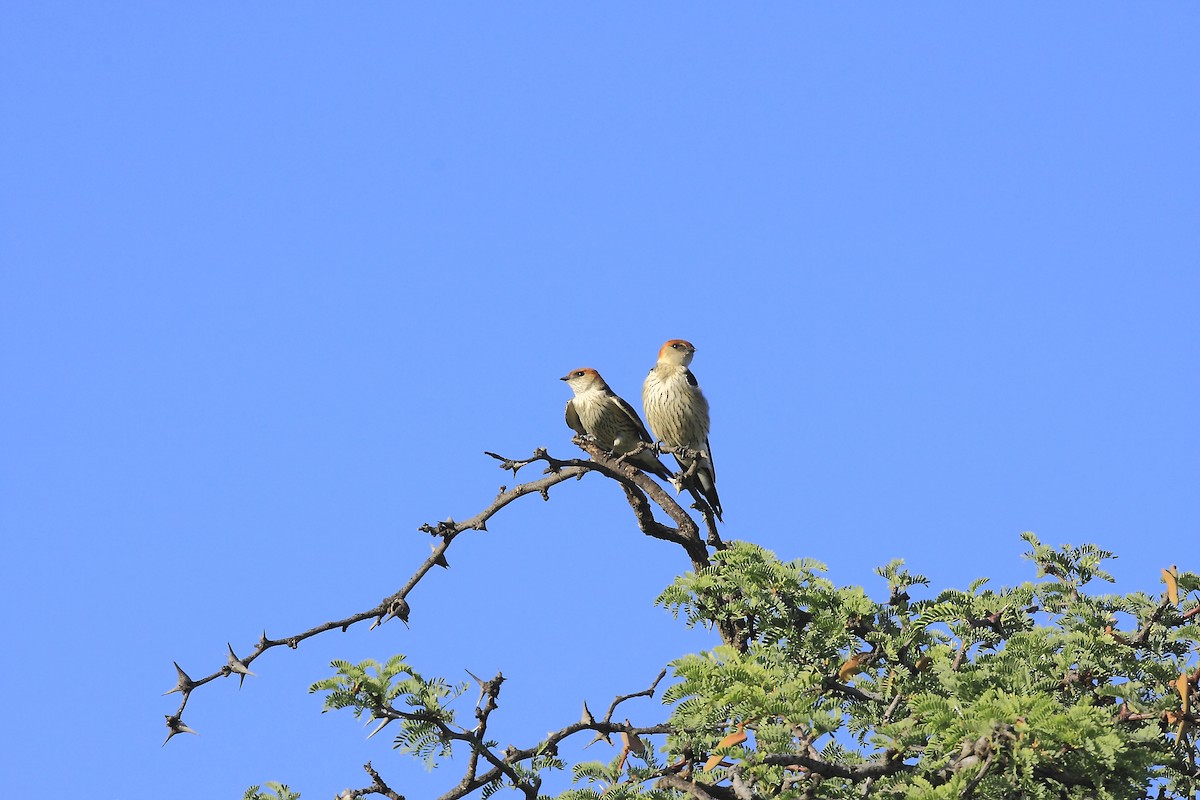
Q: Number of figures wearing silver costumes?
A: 0